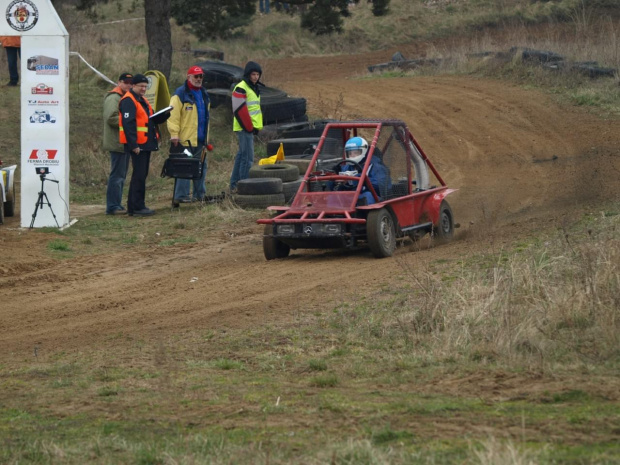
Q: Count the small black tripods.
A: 1